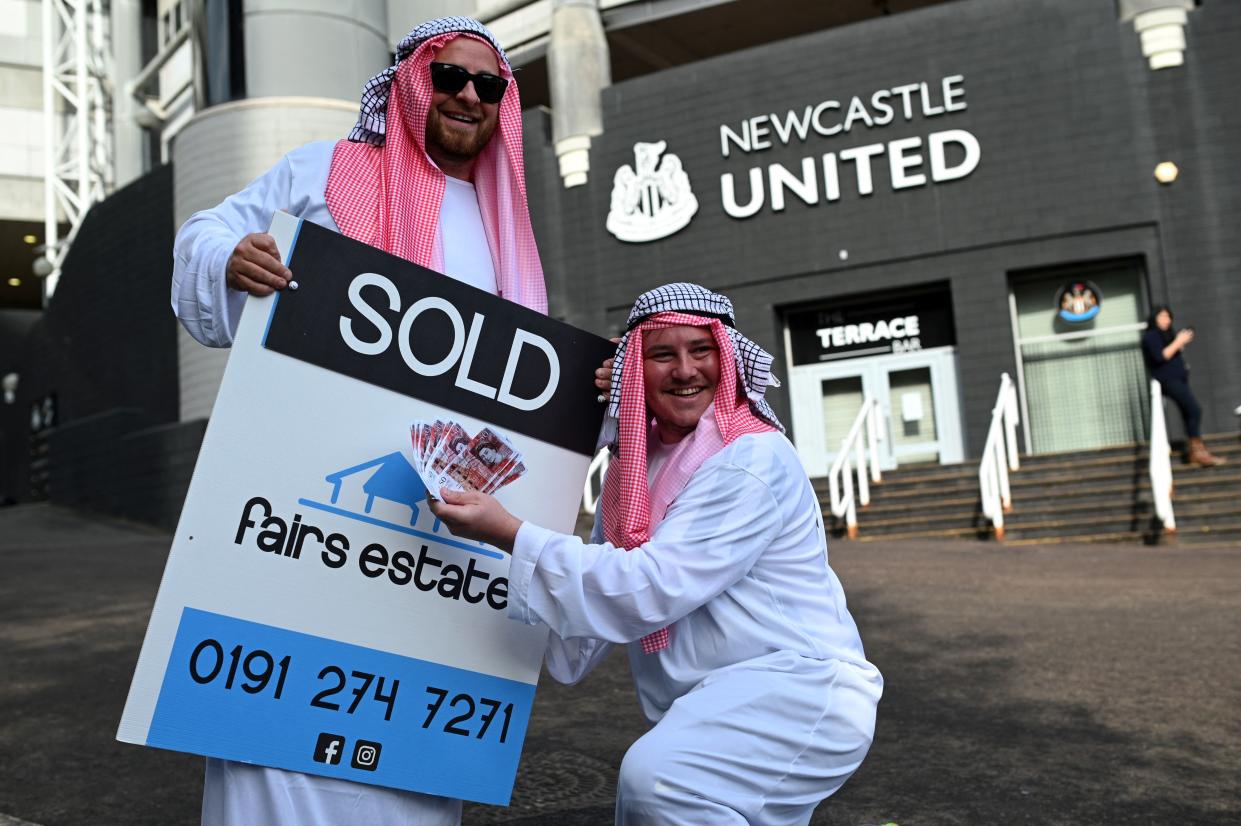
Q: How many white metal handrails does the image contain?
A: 4